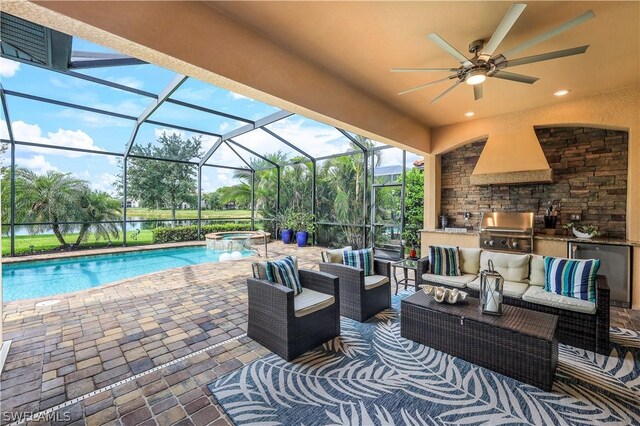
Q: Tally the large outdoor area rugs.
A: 1